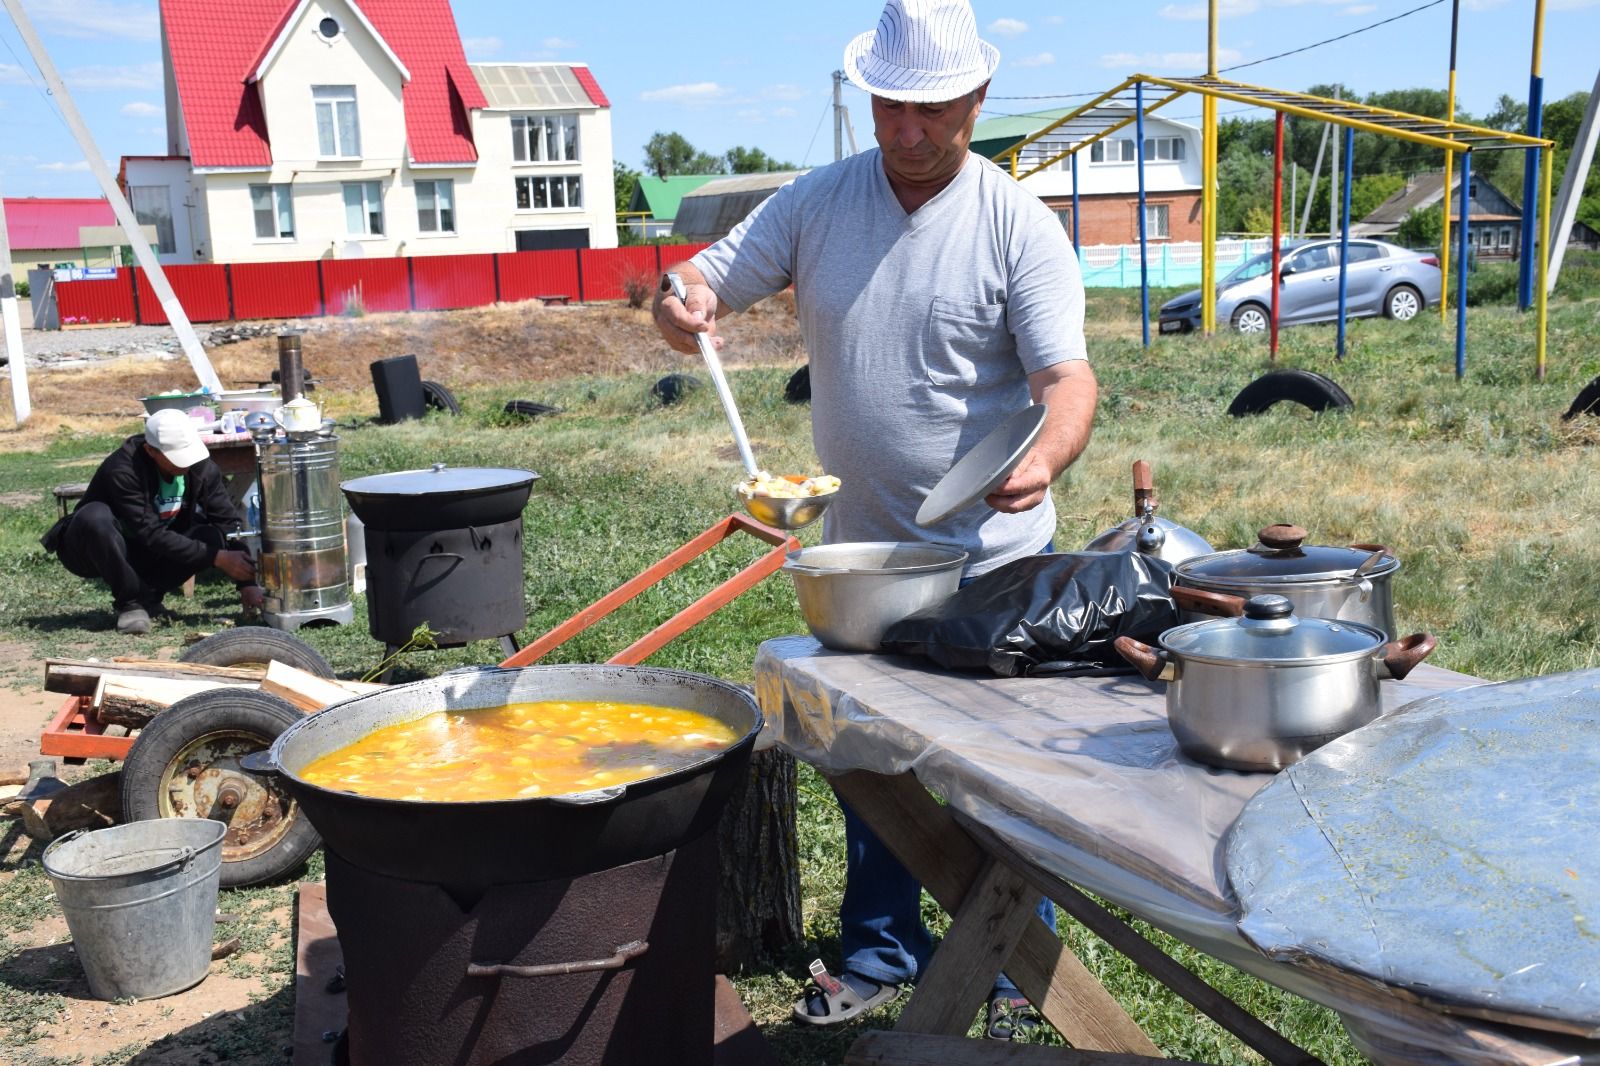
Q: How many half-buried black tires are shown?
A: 6